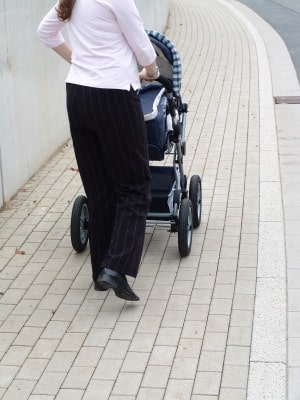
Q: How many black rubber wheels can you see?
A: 3